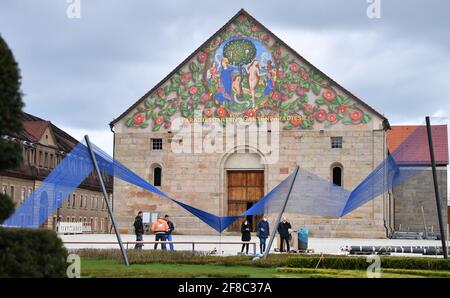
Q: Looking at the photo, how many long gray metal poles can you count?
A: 3